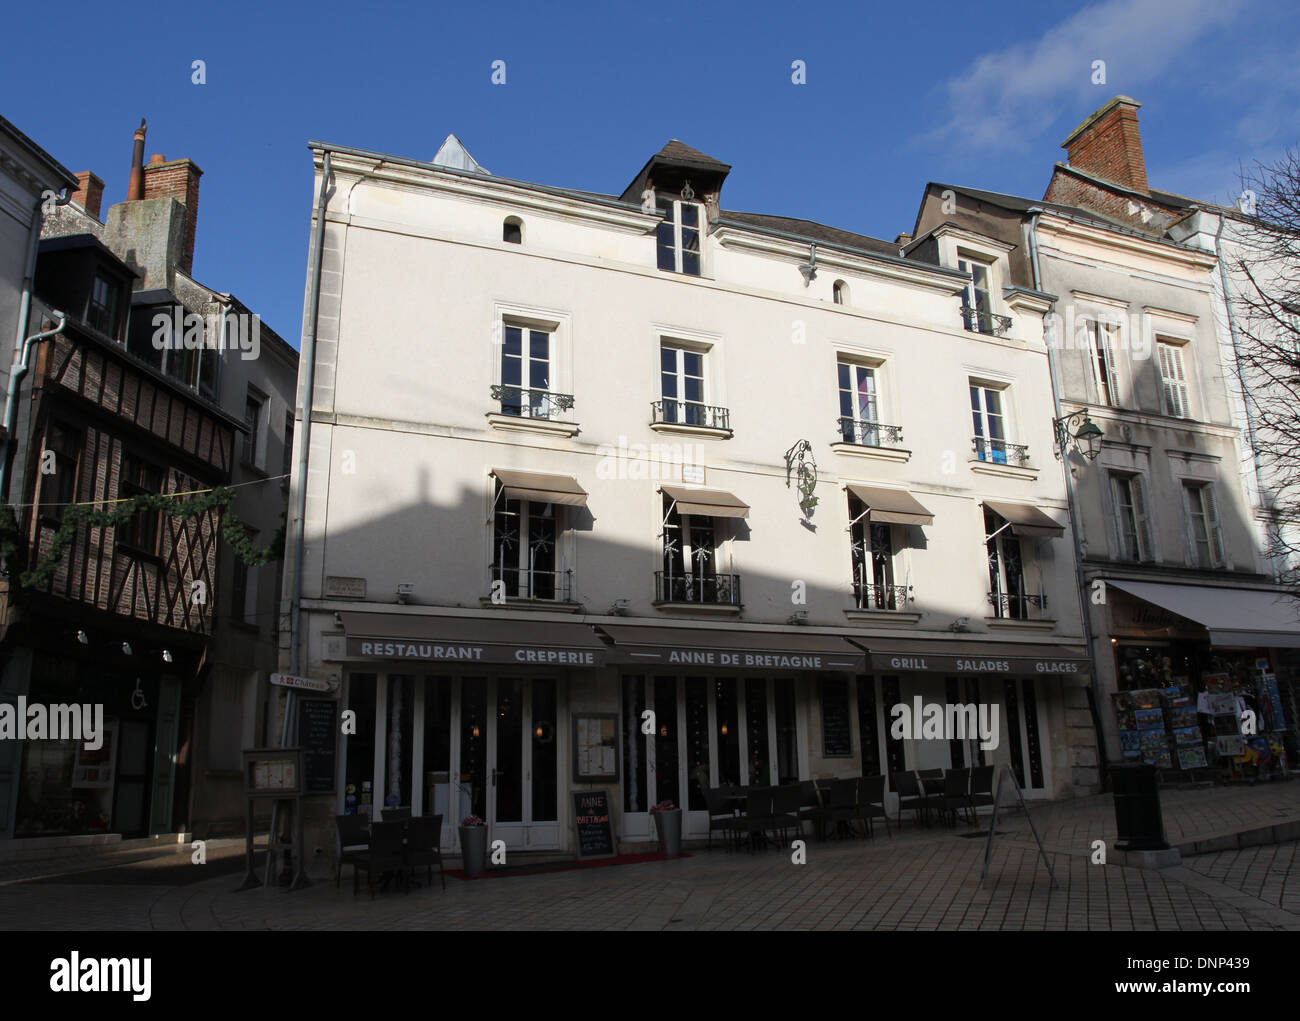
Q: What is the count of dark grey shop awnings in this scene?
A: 3